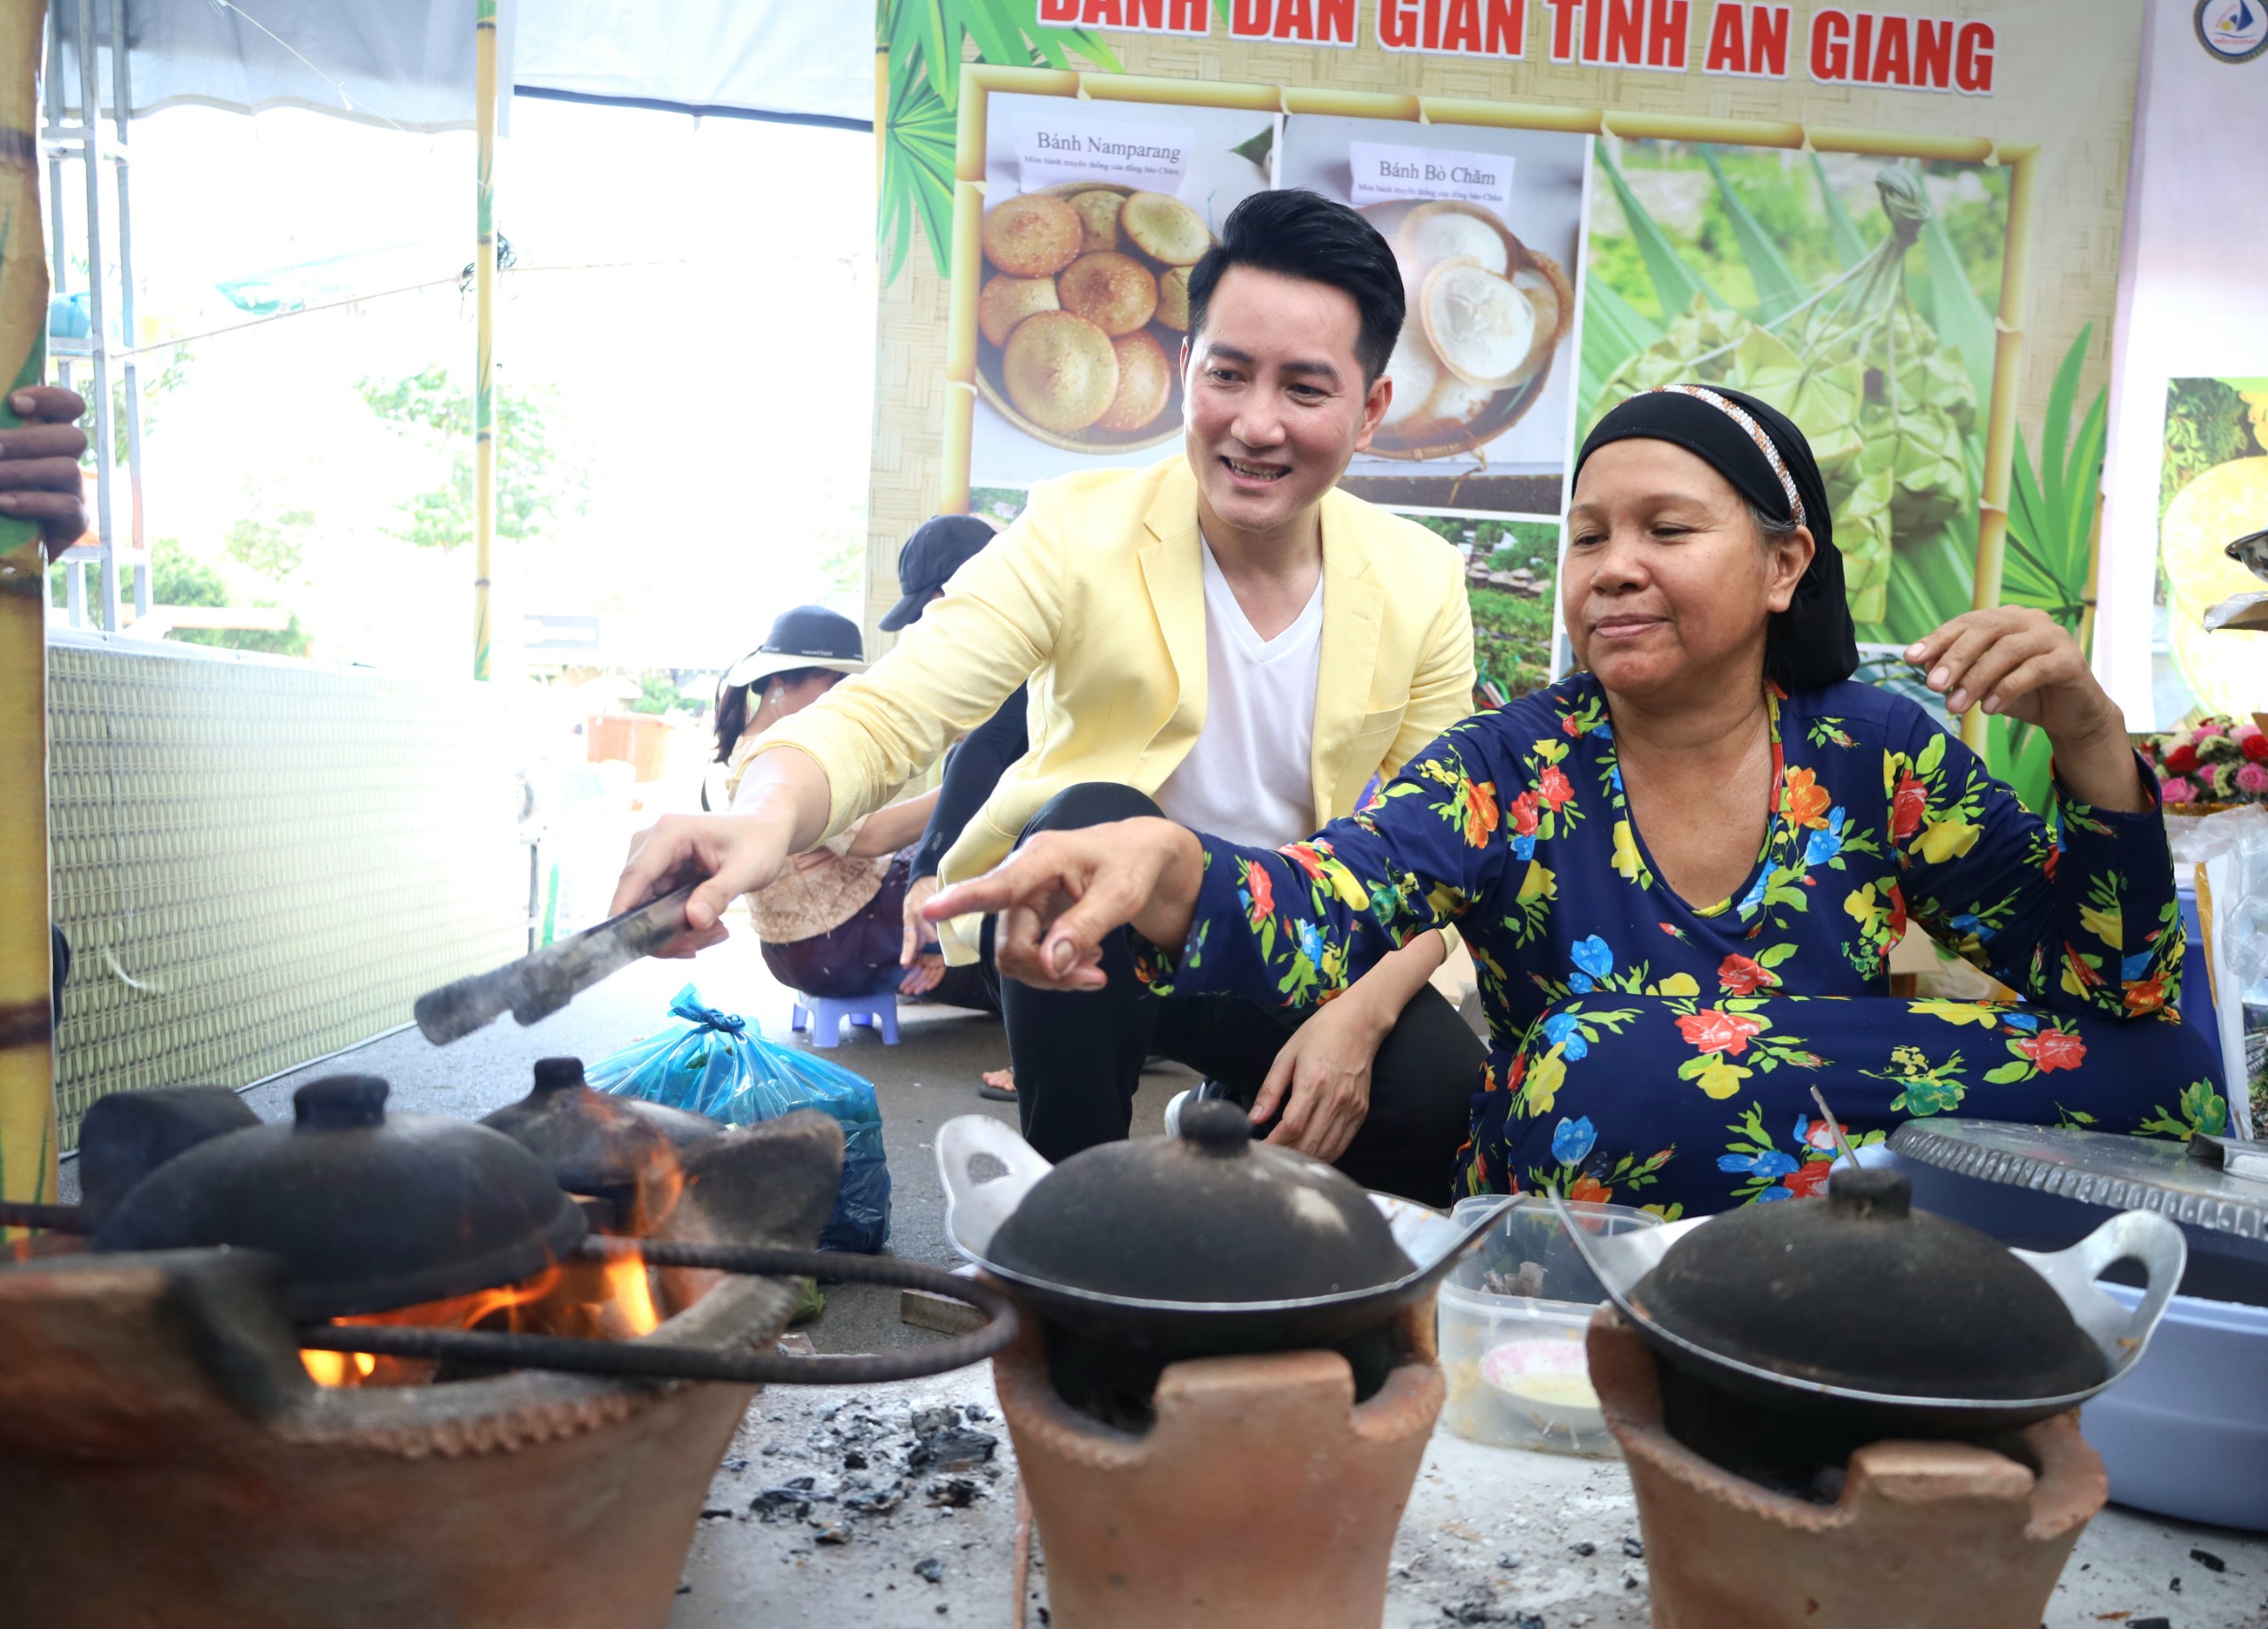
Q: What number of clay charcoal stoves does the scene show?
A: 3